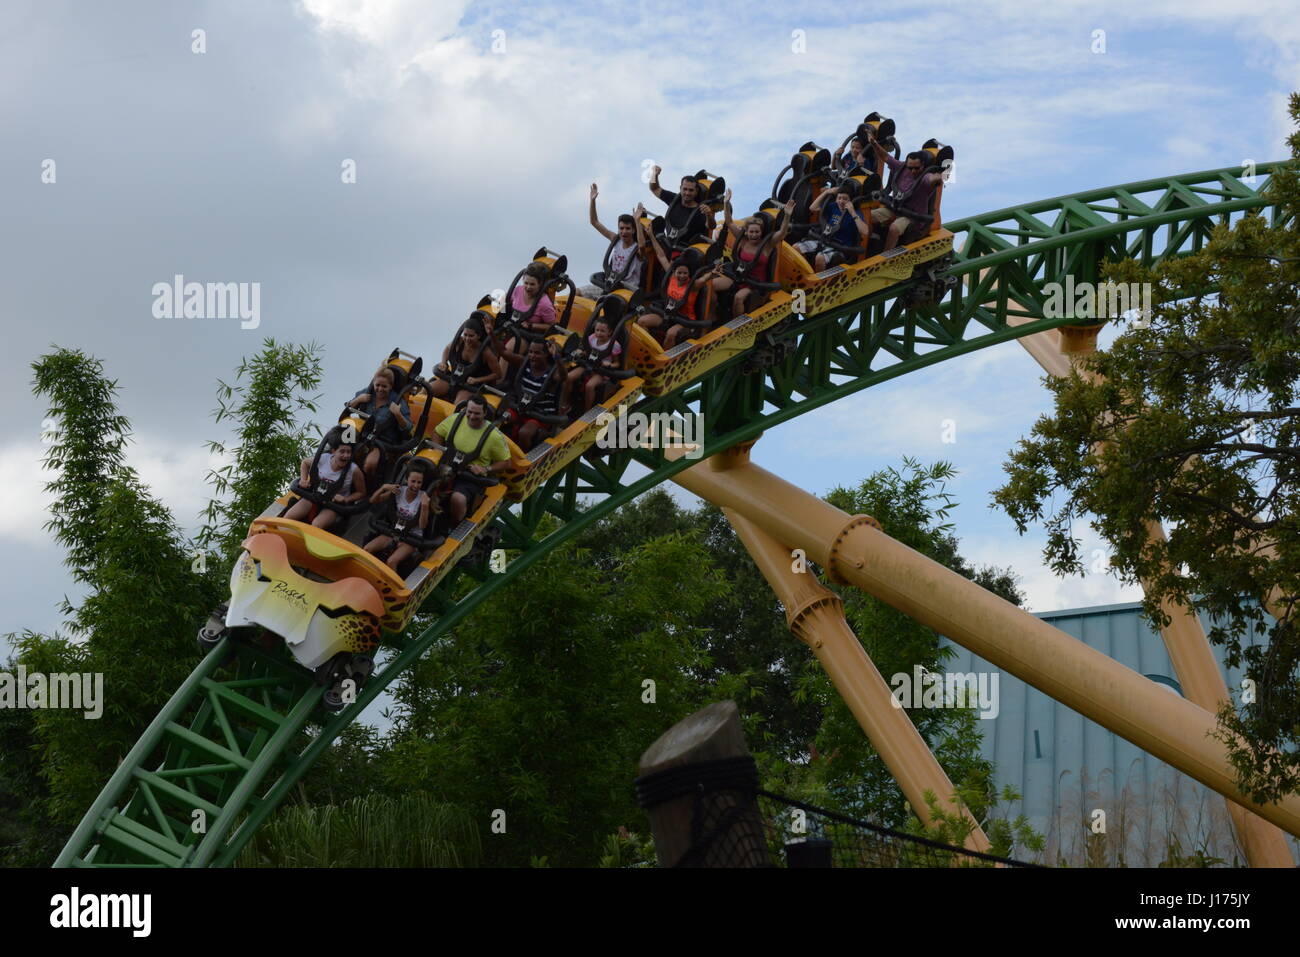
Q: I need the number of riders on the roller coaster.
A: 15